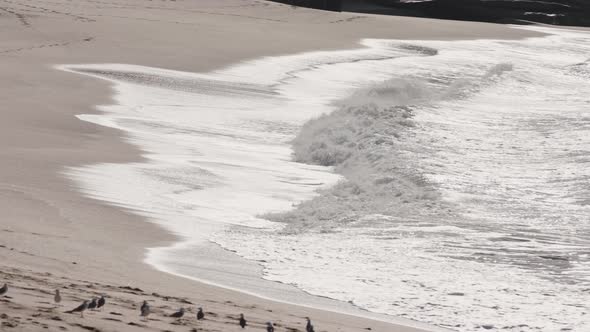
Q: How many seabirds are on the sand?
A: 11